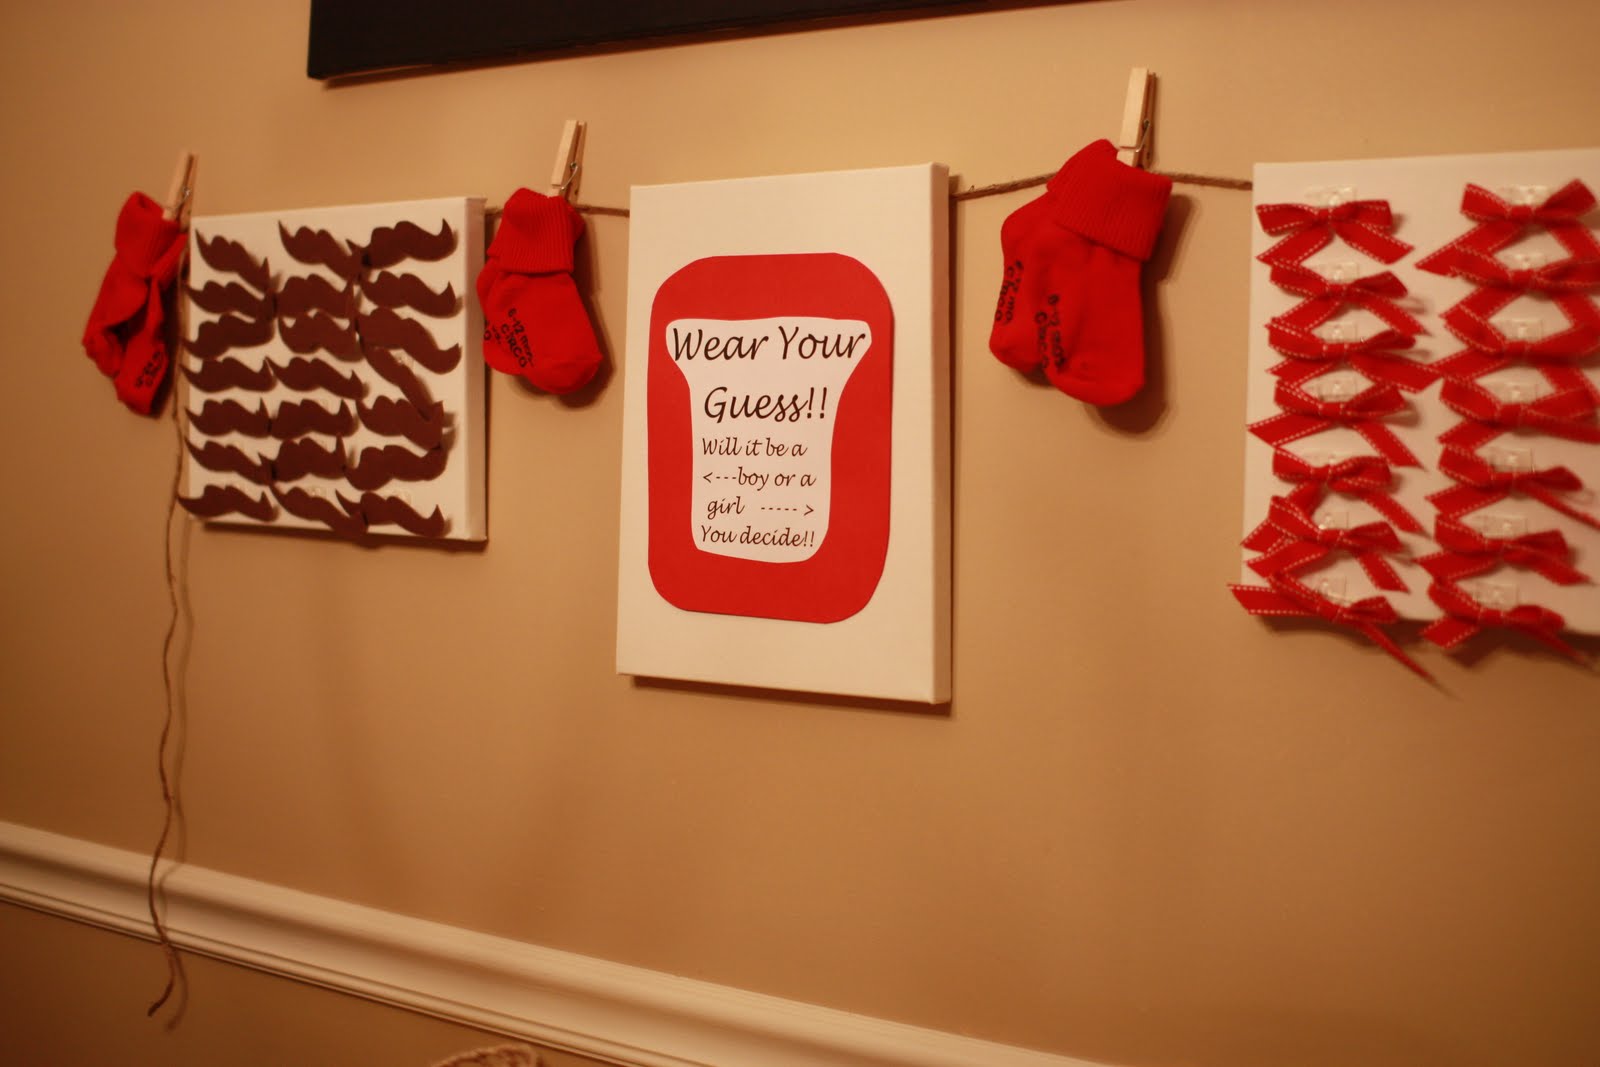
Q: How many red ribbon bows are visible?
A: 14